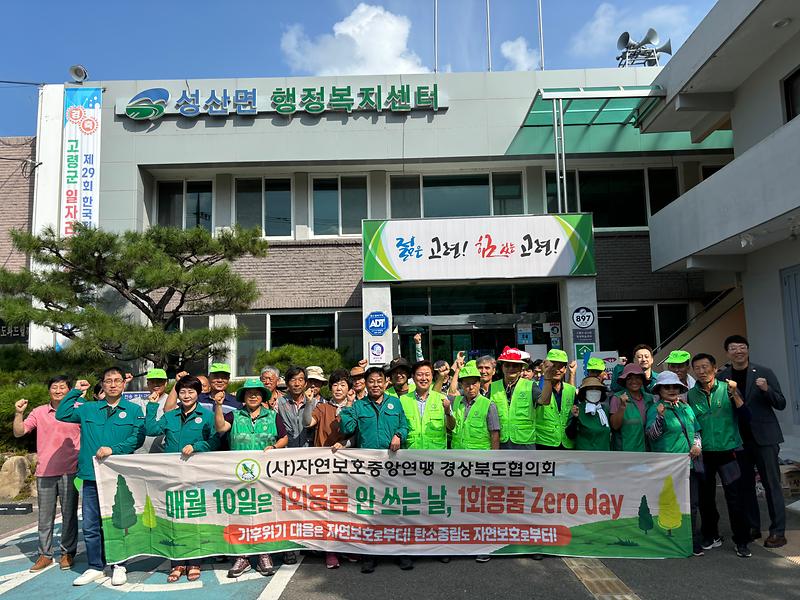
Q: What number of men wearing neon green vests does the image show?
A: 5